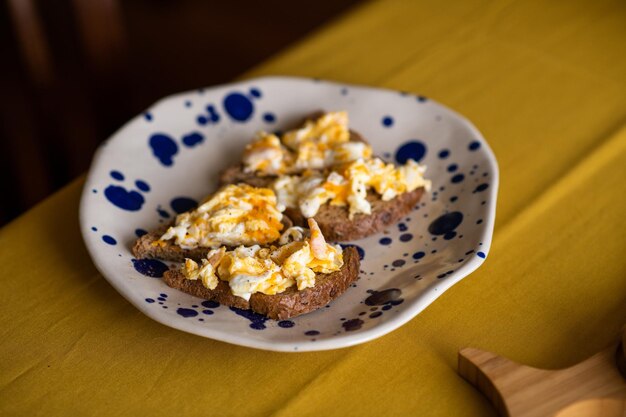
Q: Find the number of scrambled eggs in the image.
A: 4